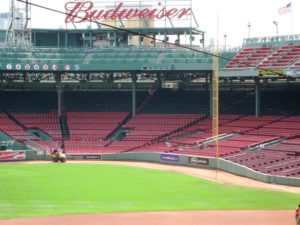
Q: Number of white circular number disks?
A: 8